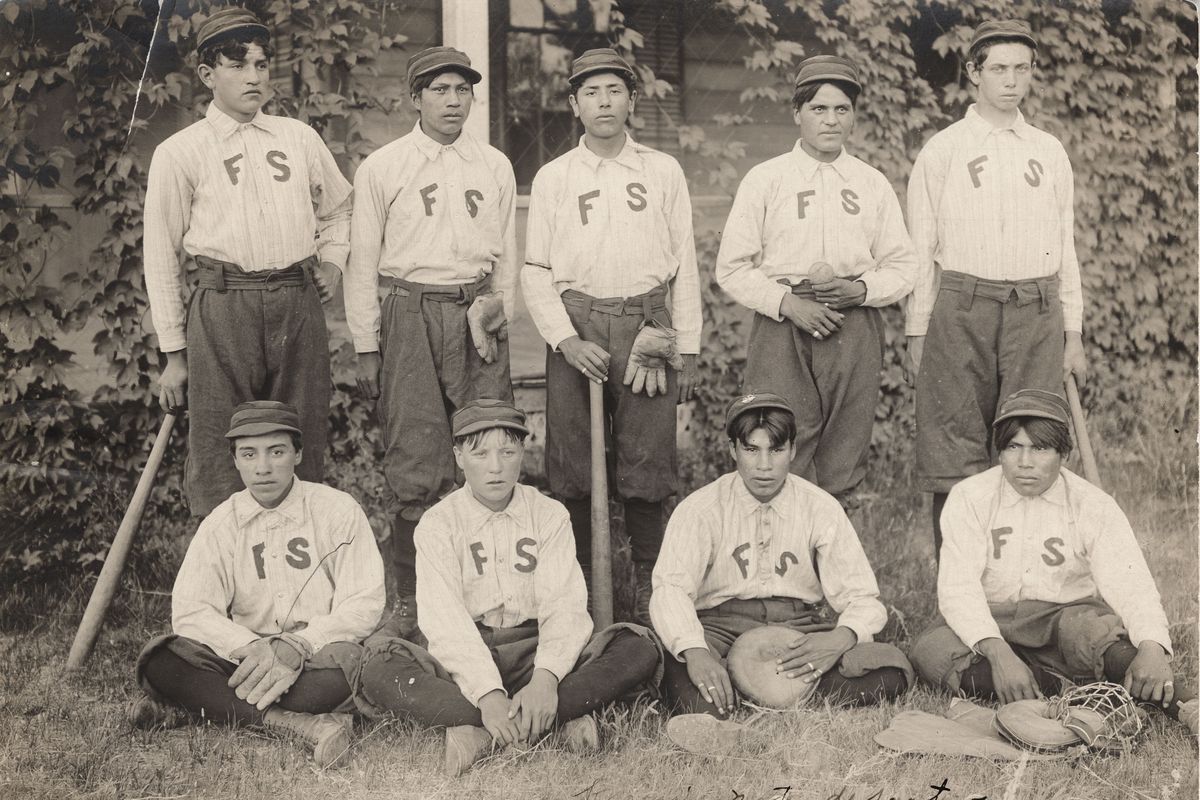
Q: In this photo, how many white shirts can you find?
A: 9